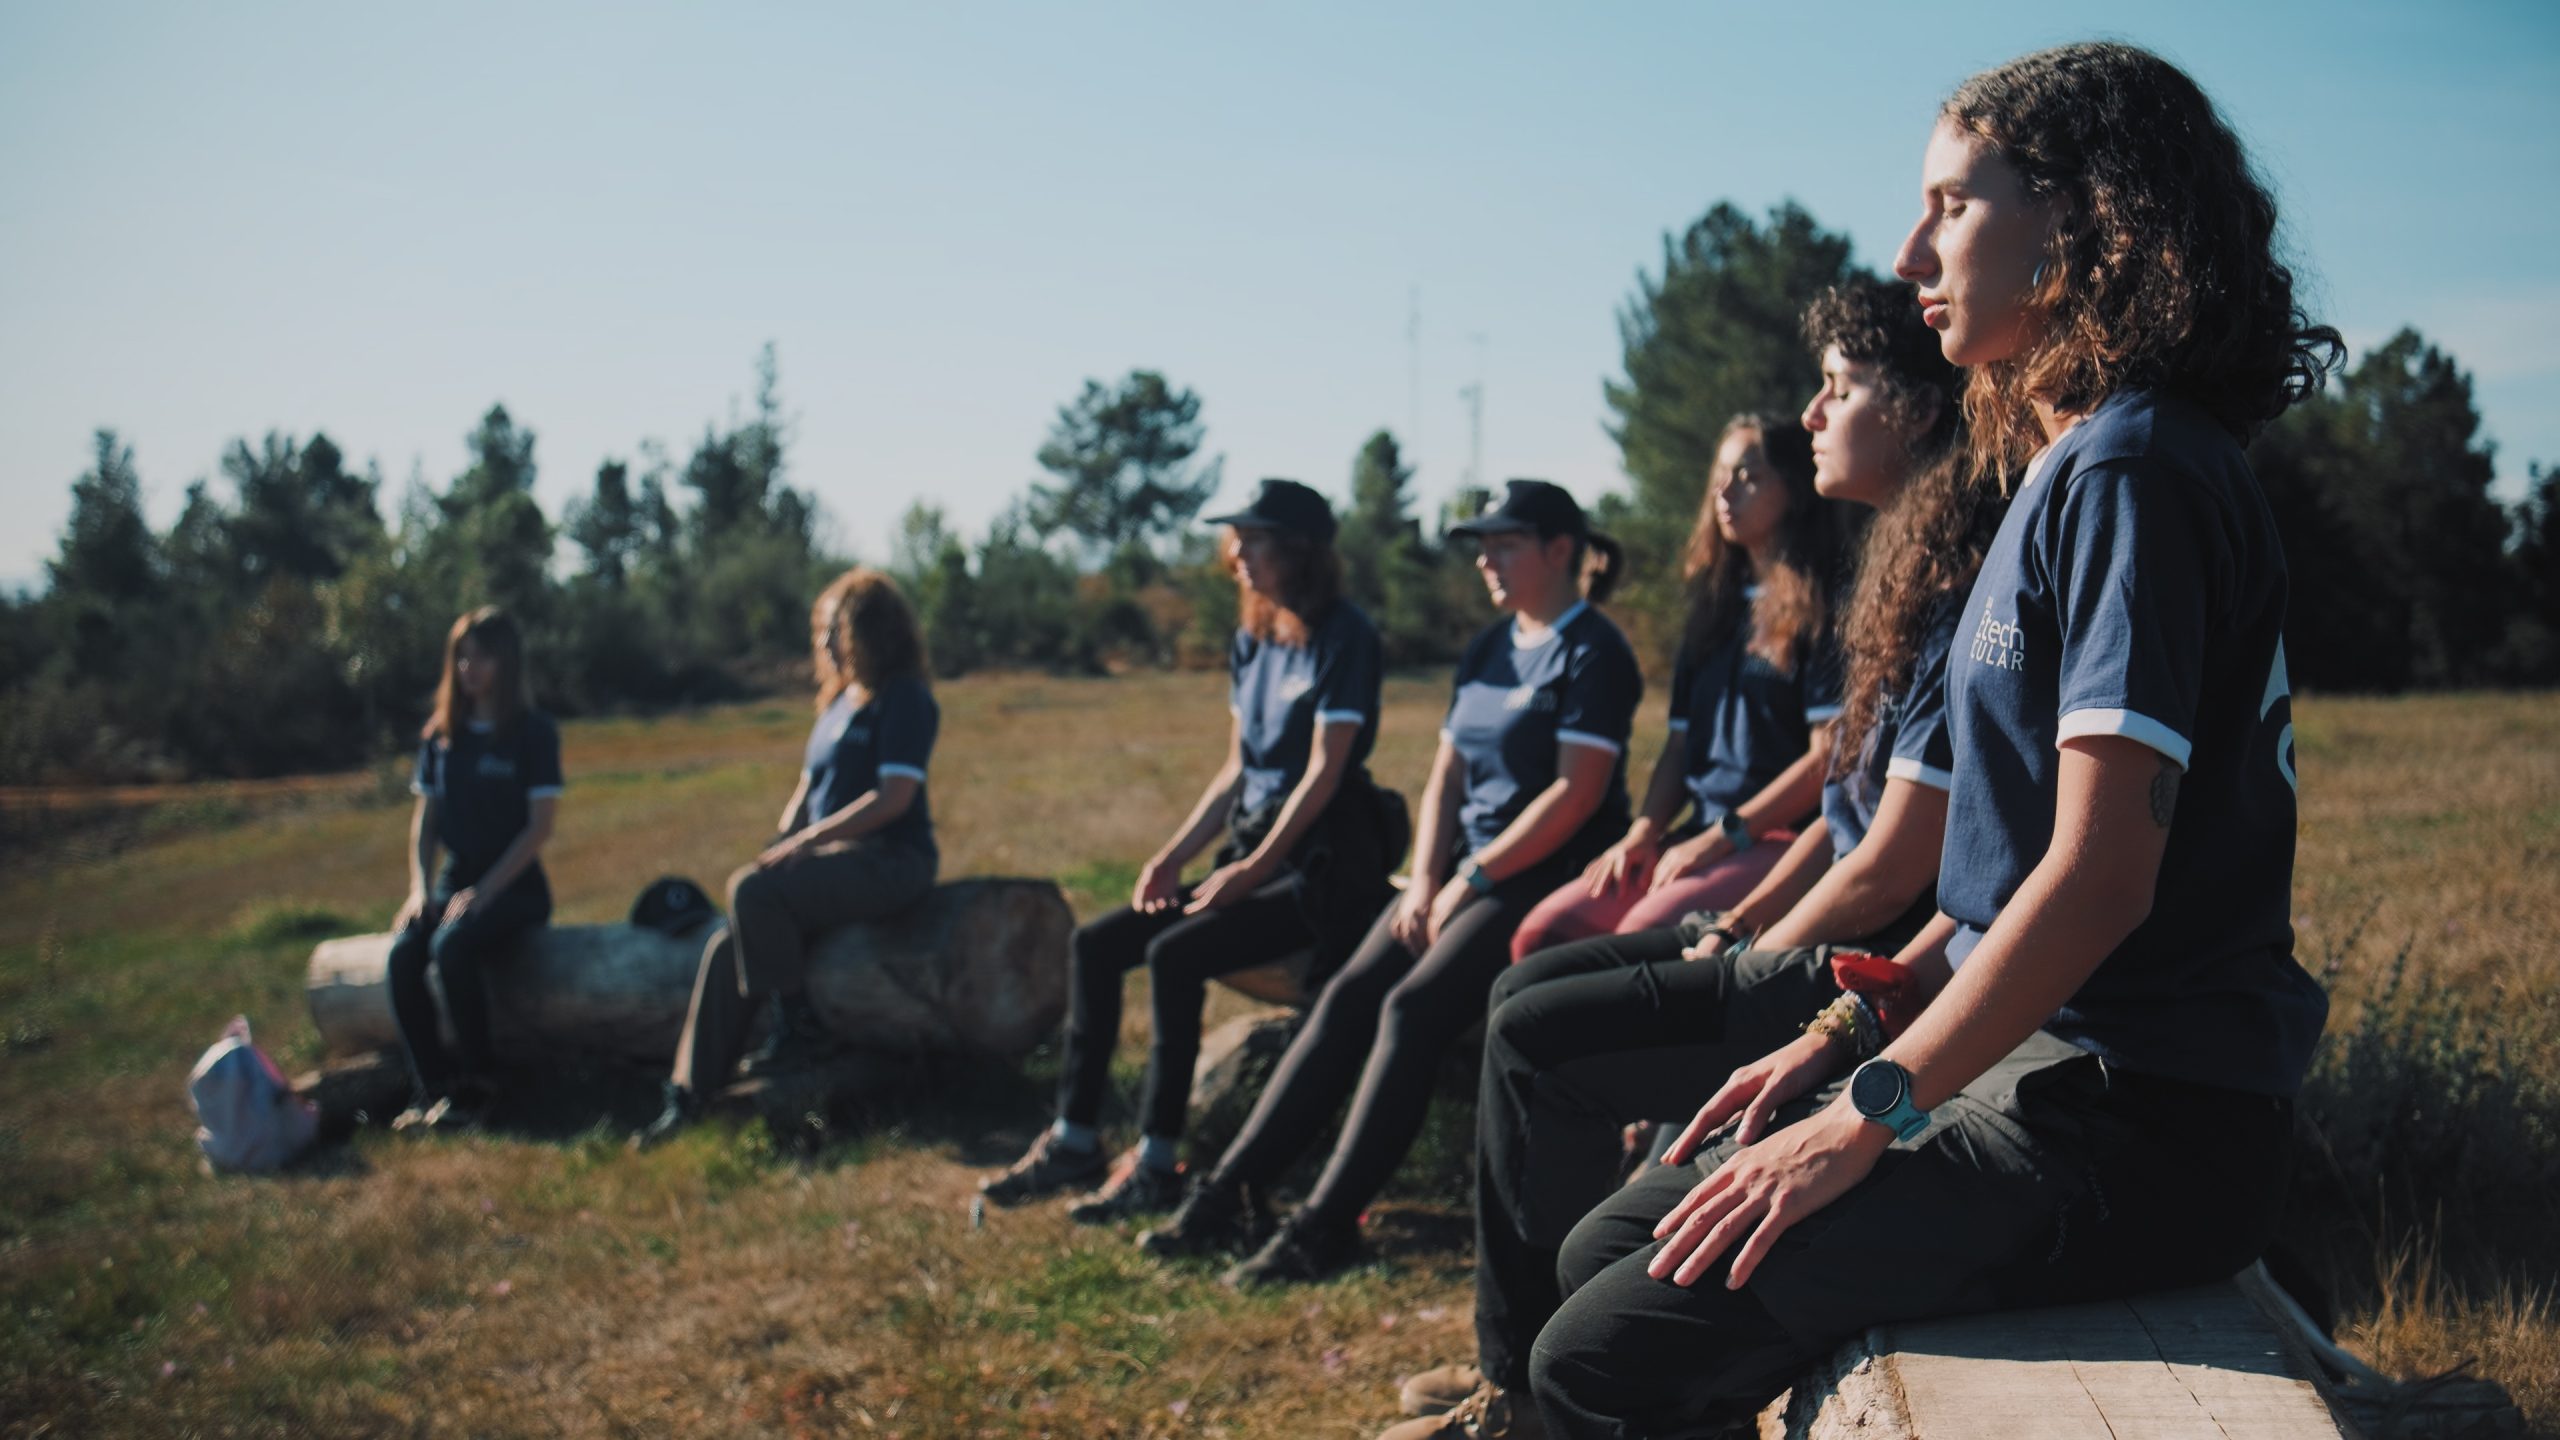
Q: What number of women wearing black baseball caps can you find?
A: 2